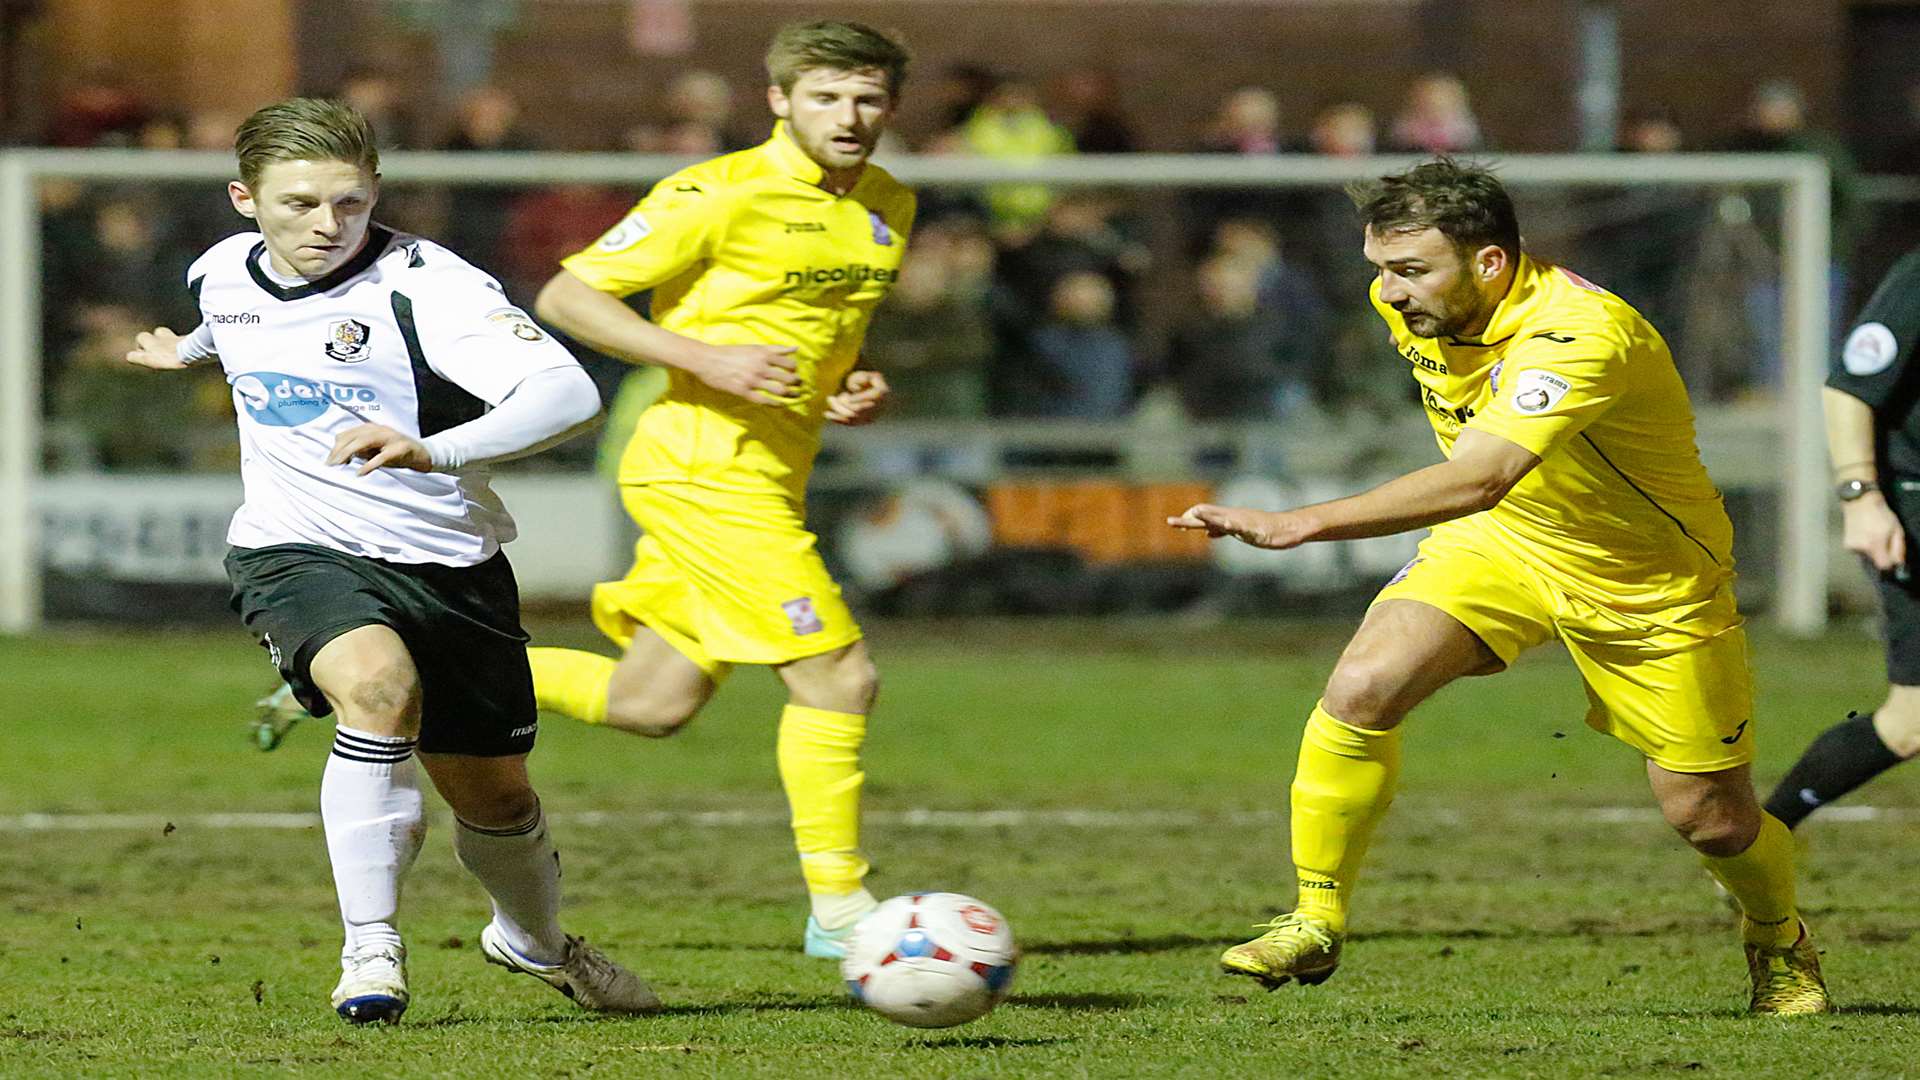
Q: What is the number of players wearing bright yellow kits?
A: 2